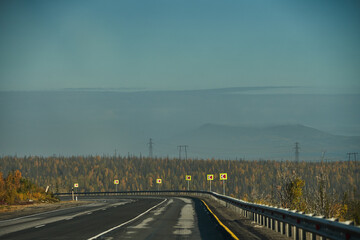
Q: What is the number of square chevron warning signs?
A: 6